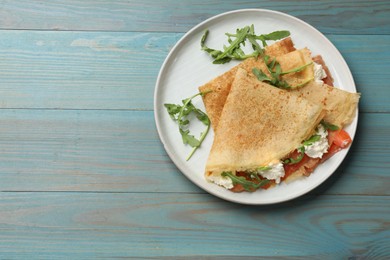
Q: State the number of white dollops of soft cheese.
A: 4